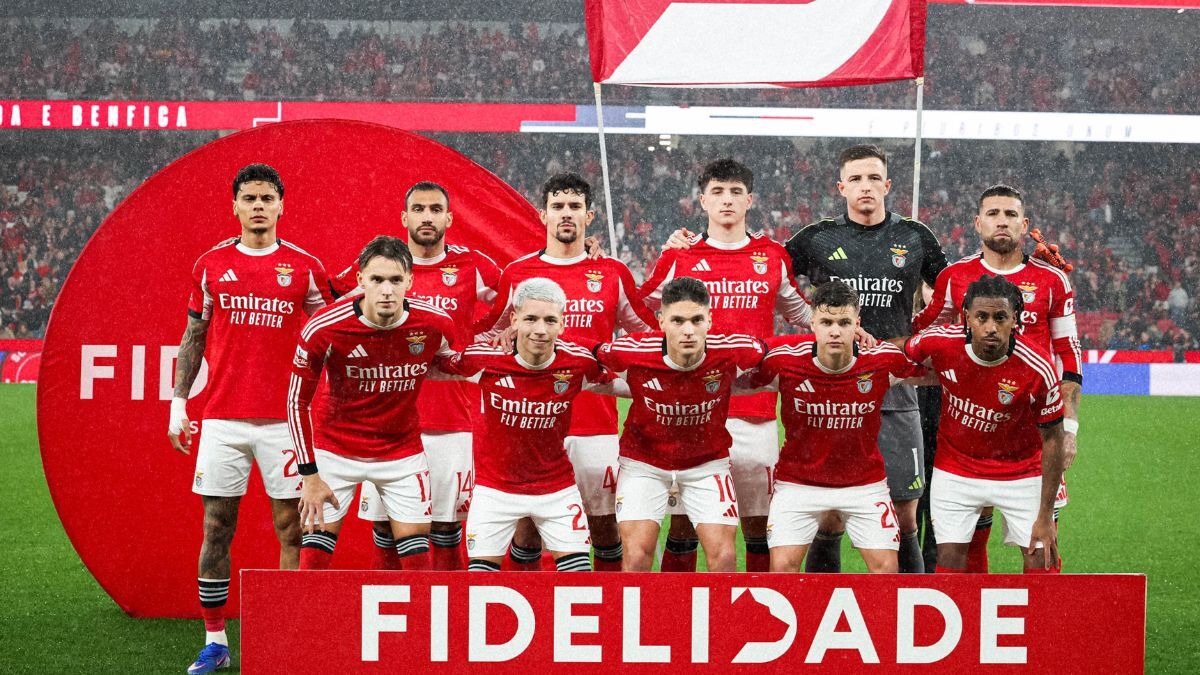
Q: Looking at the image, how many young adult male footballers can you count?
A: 11